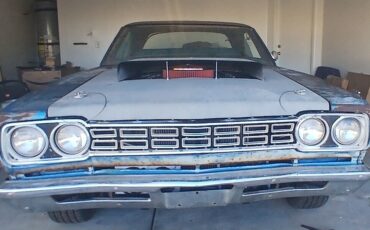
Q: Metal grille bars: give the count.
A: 14